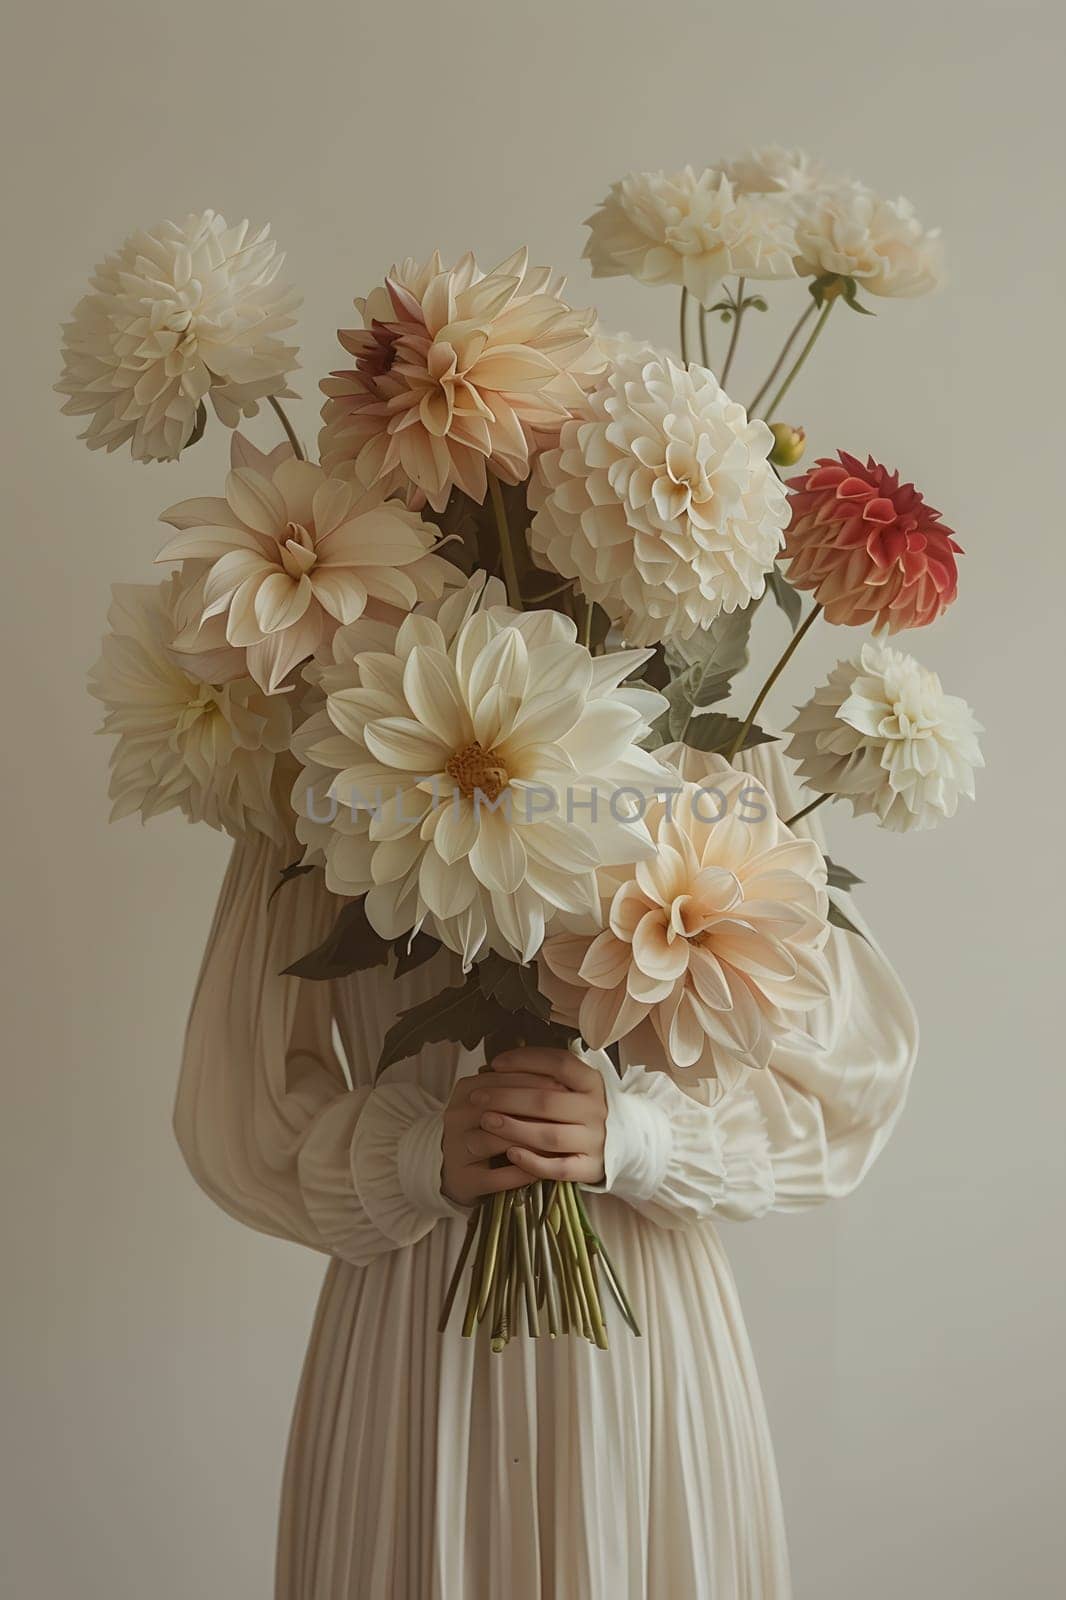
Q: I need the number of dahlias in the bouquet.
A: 12